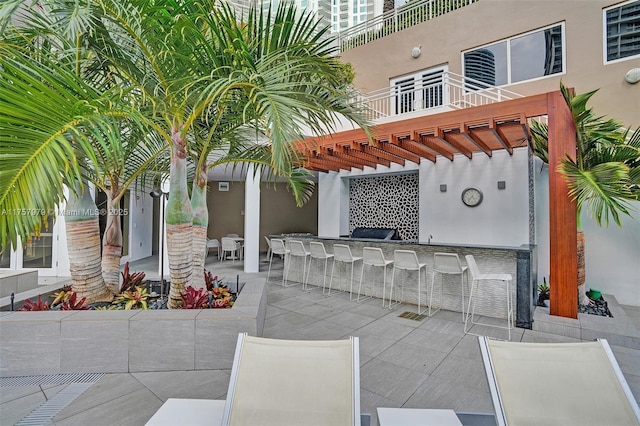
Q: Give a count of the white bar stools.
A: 8